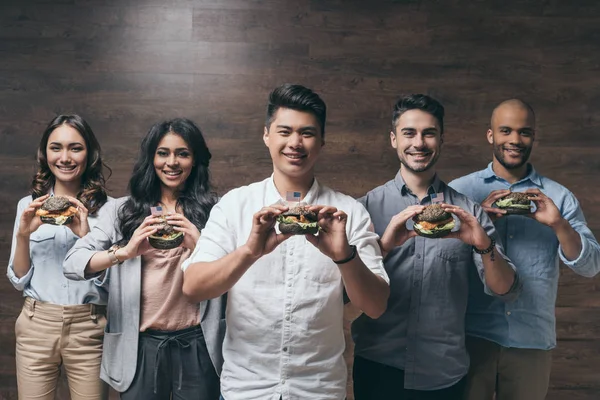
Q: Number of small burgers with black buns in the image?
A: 5